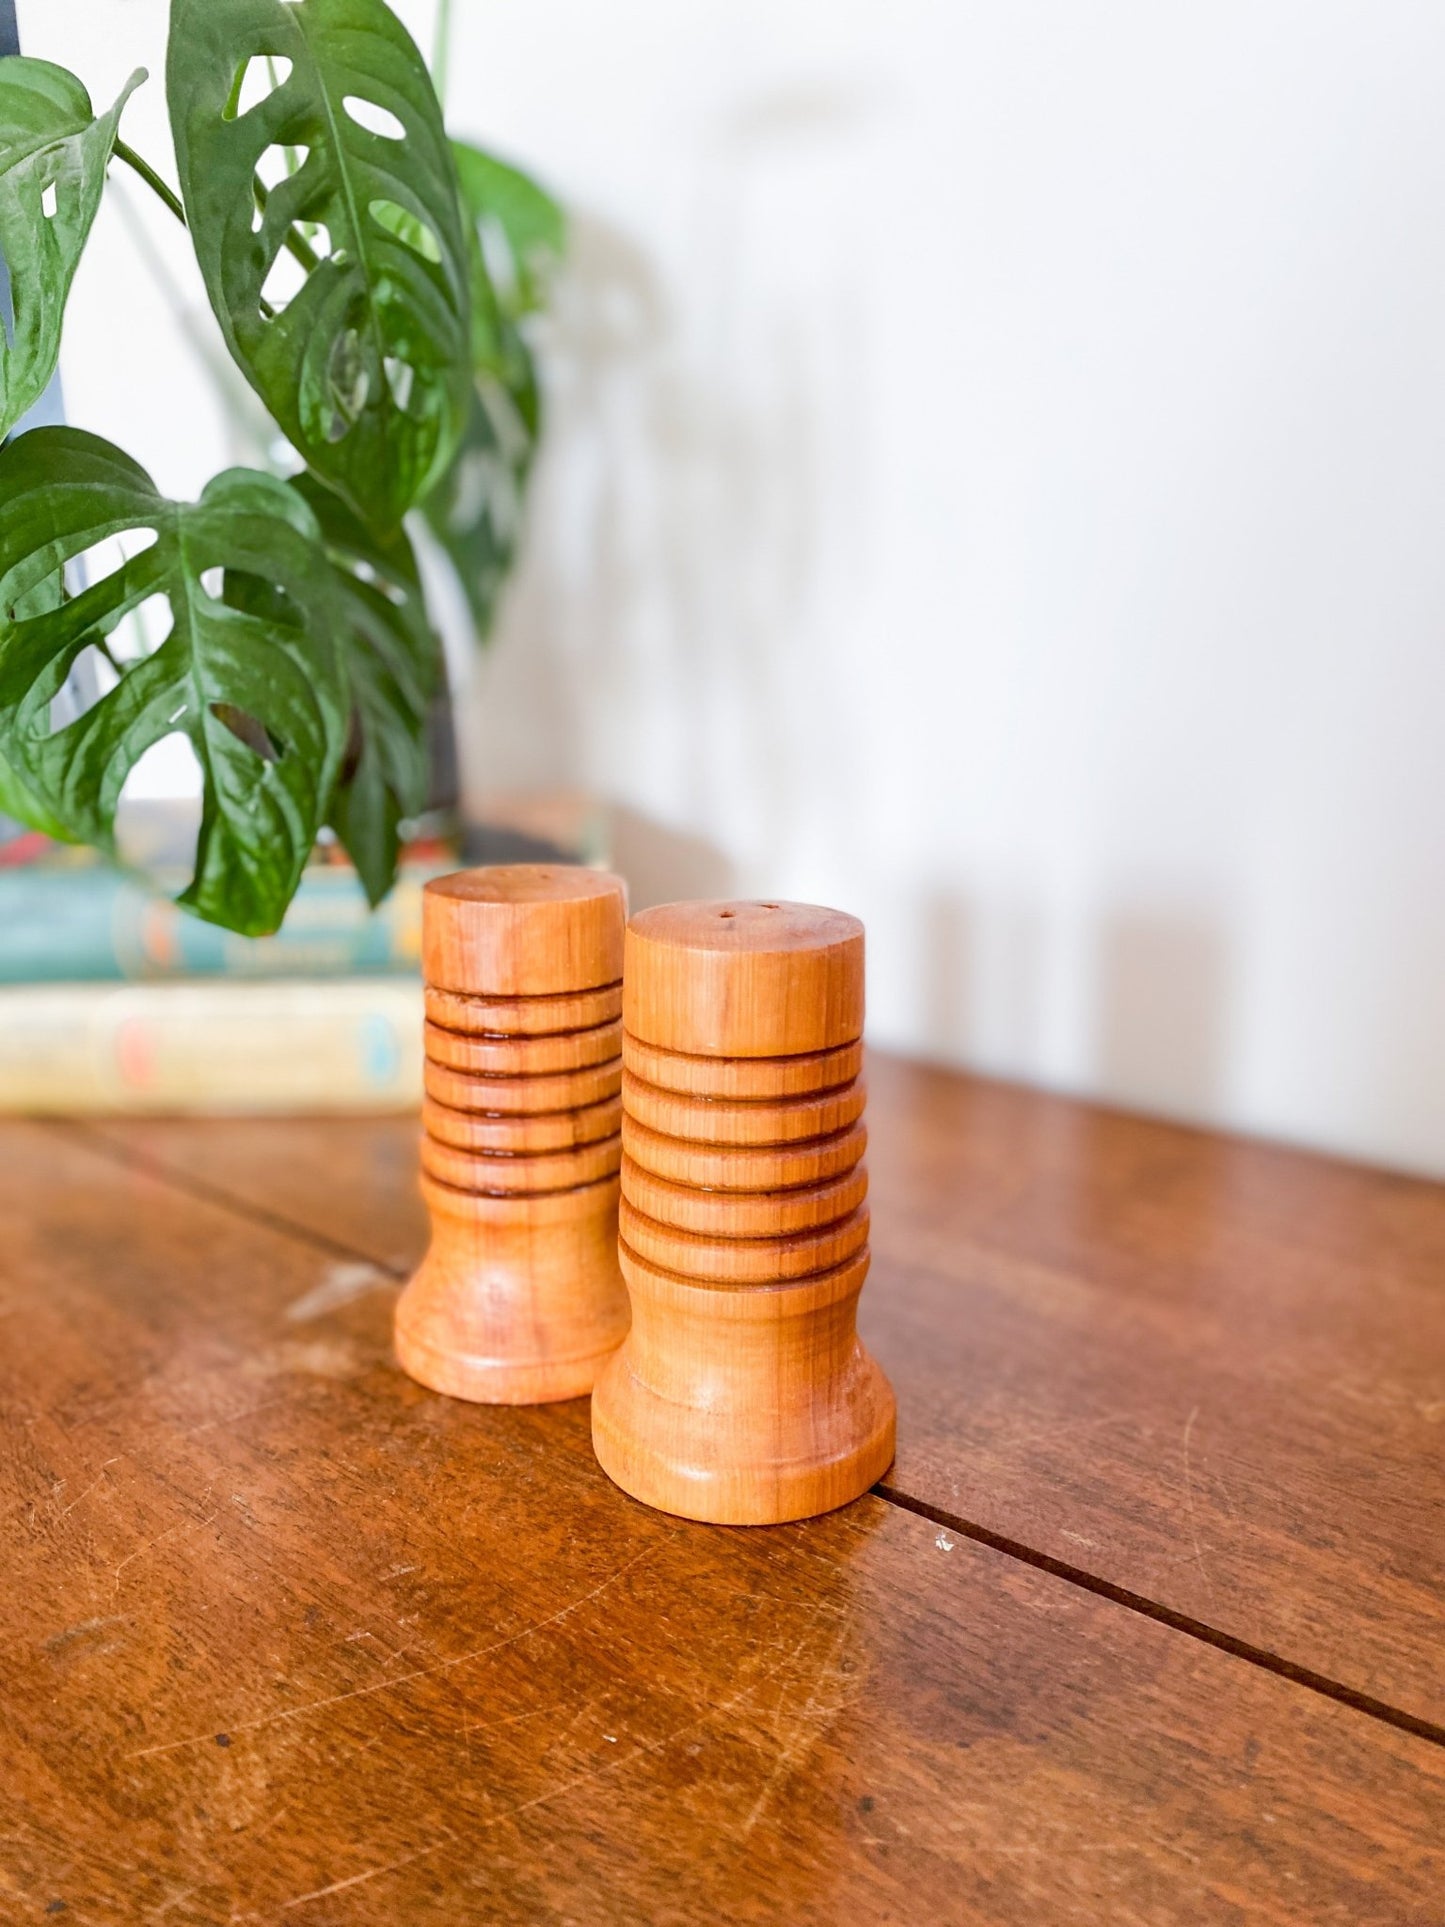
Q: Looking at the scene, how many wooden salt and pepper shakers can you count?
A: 2